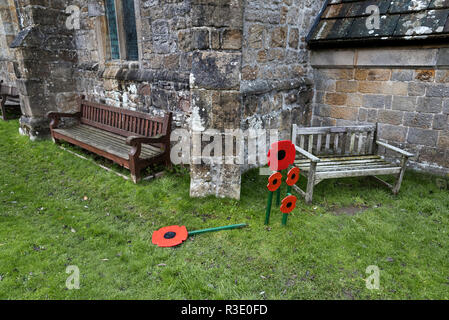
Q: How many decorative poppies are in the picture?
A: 5